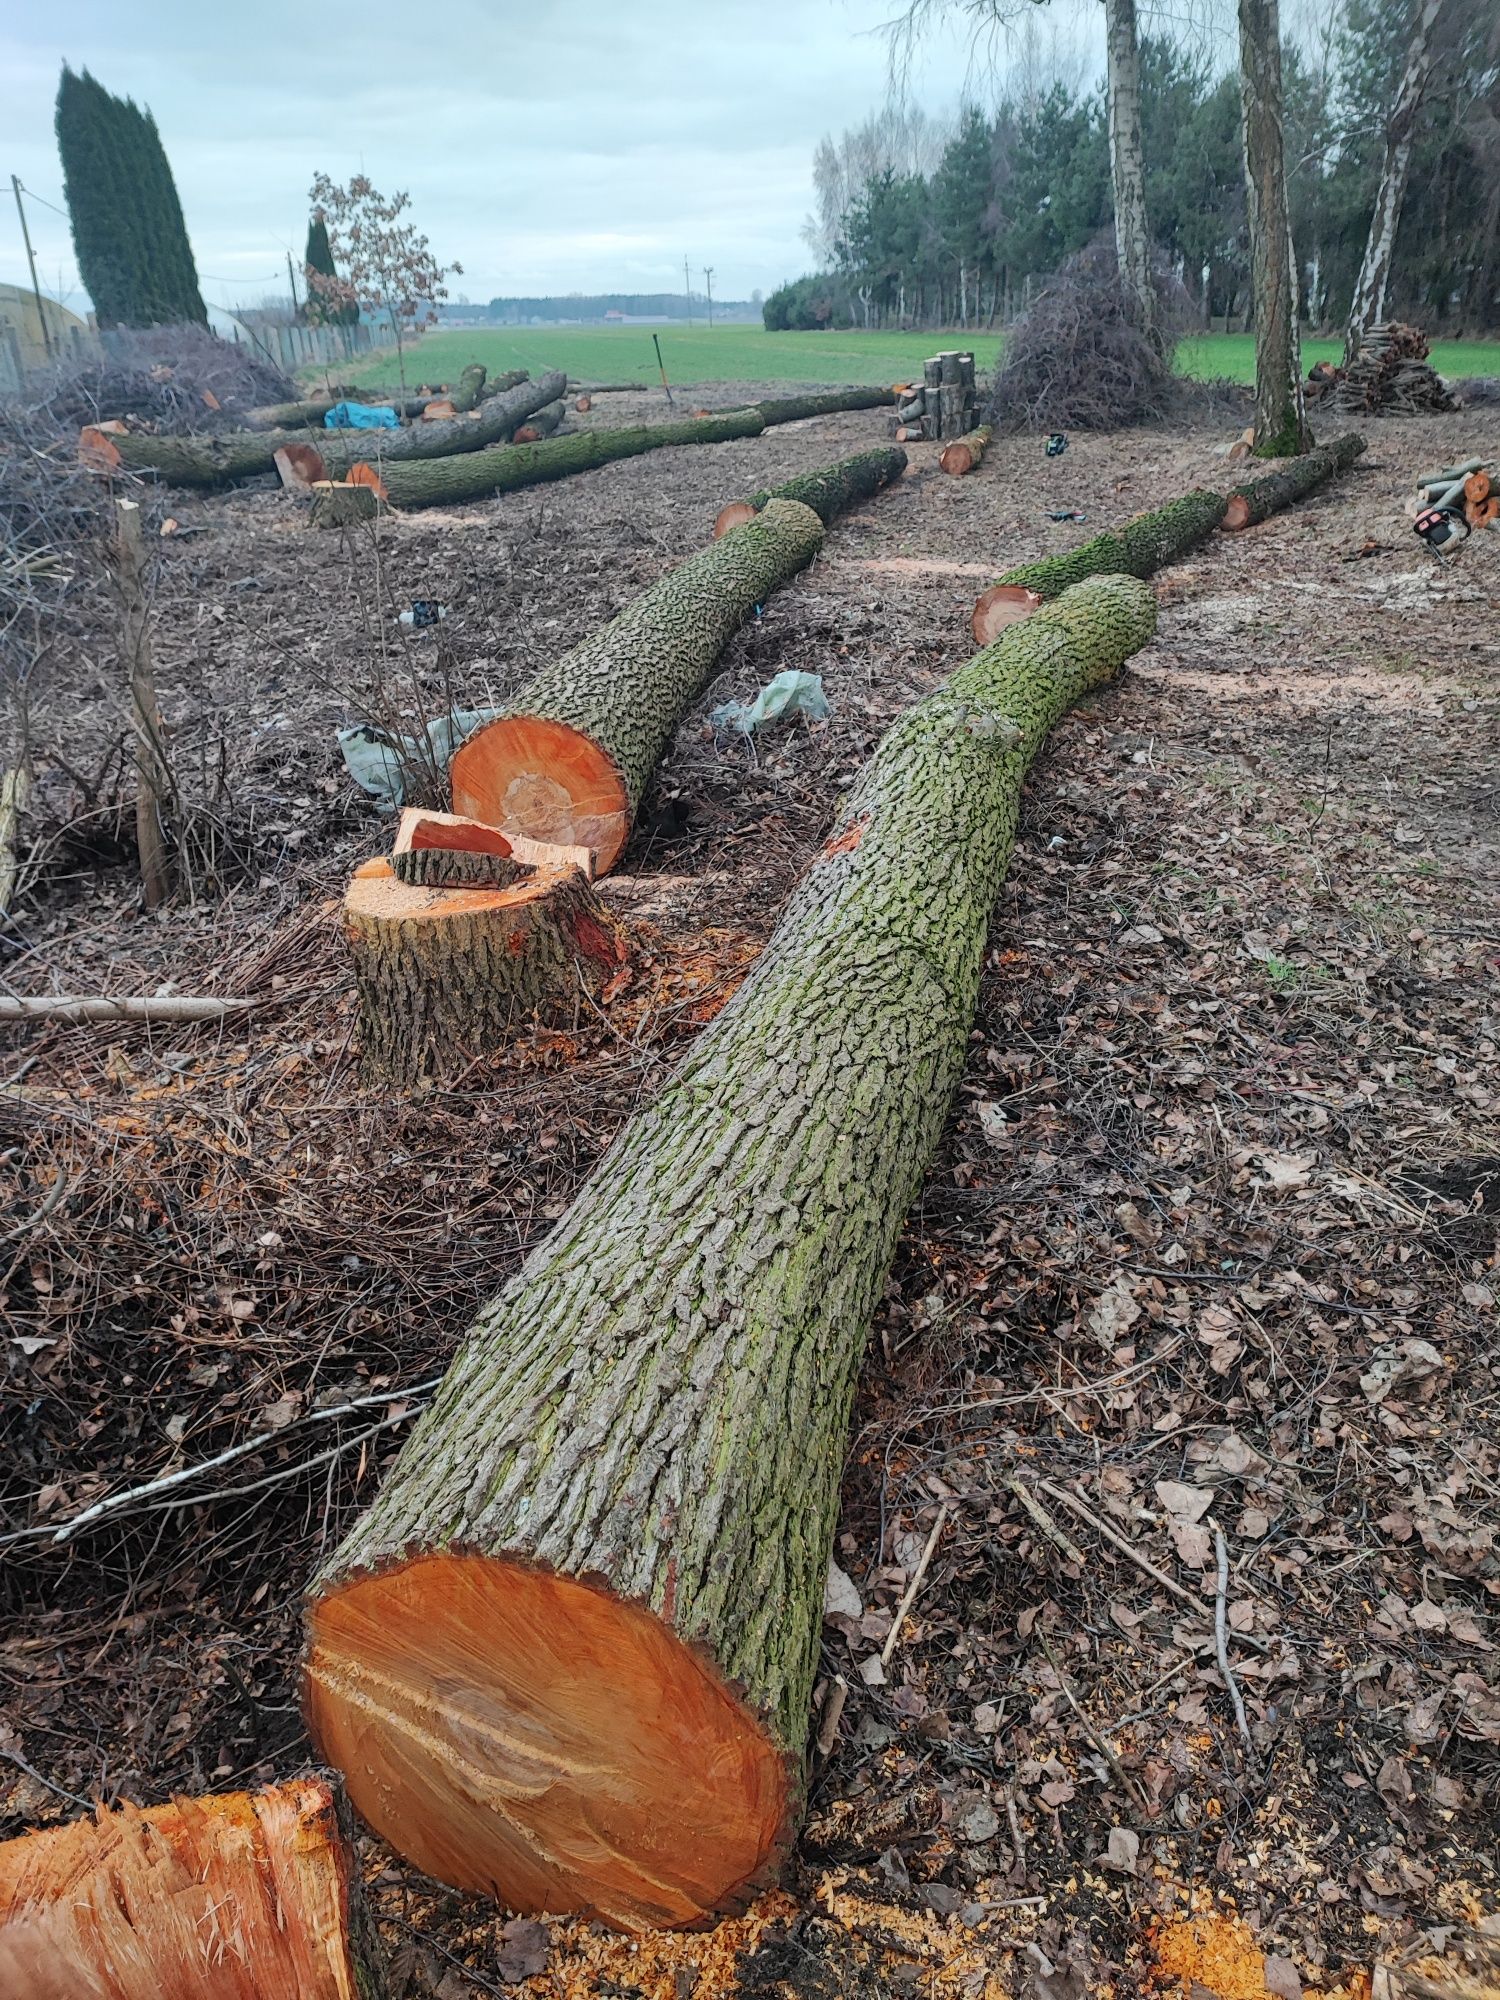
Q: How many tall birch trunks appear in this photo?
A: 3